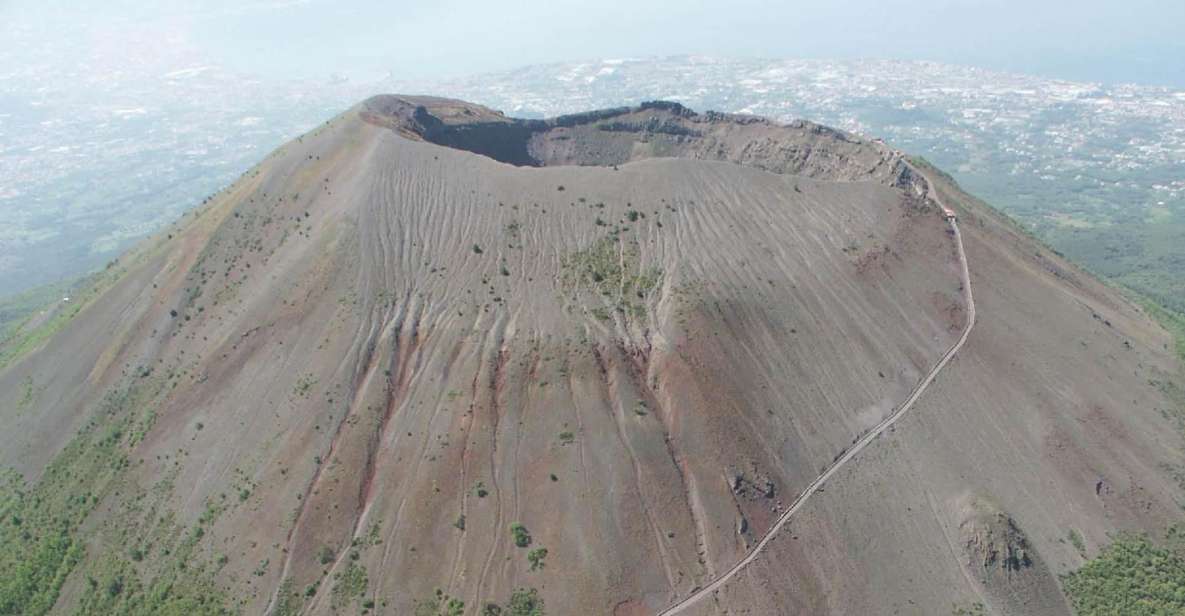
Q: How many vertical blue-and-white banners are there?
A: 0